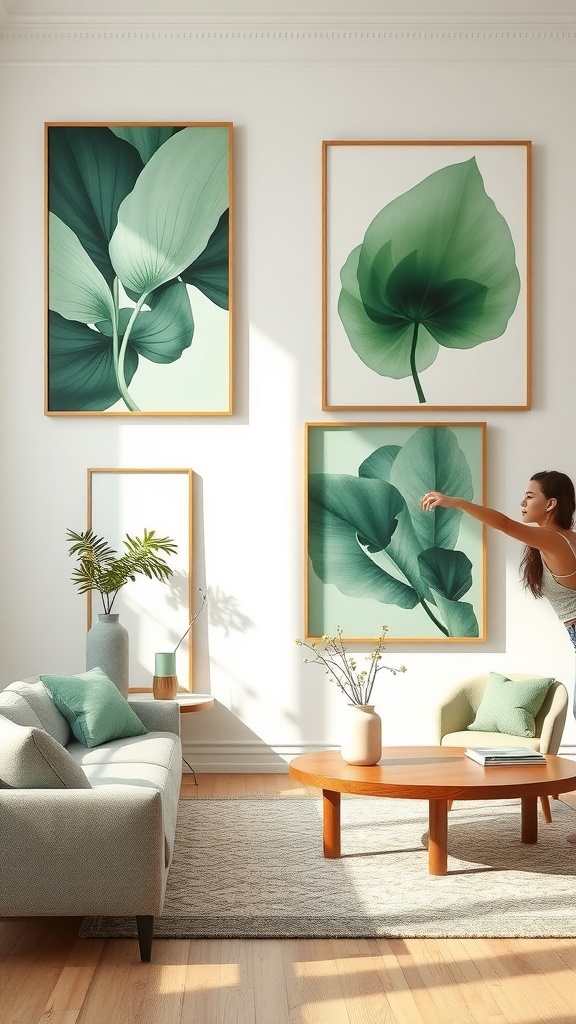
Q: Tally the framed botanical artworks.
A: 3